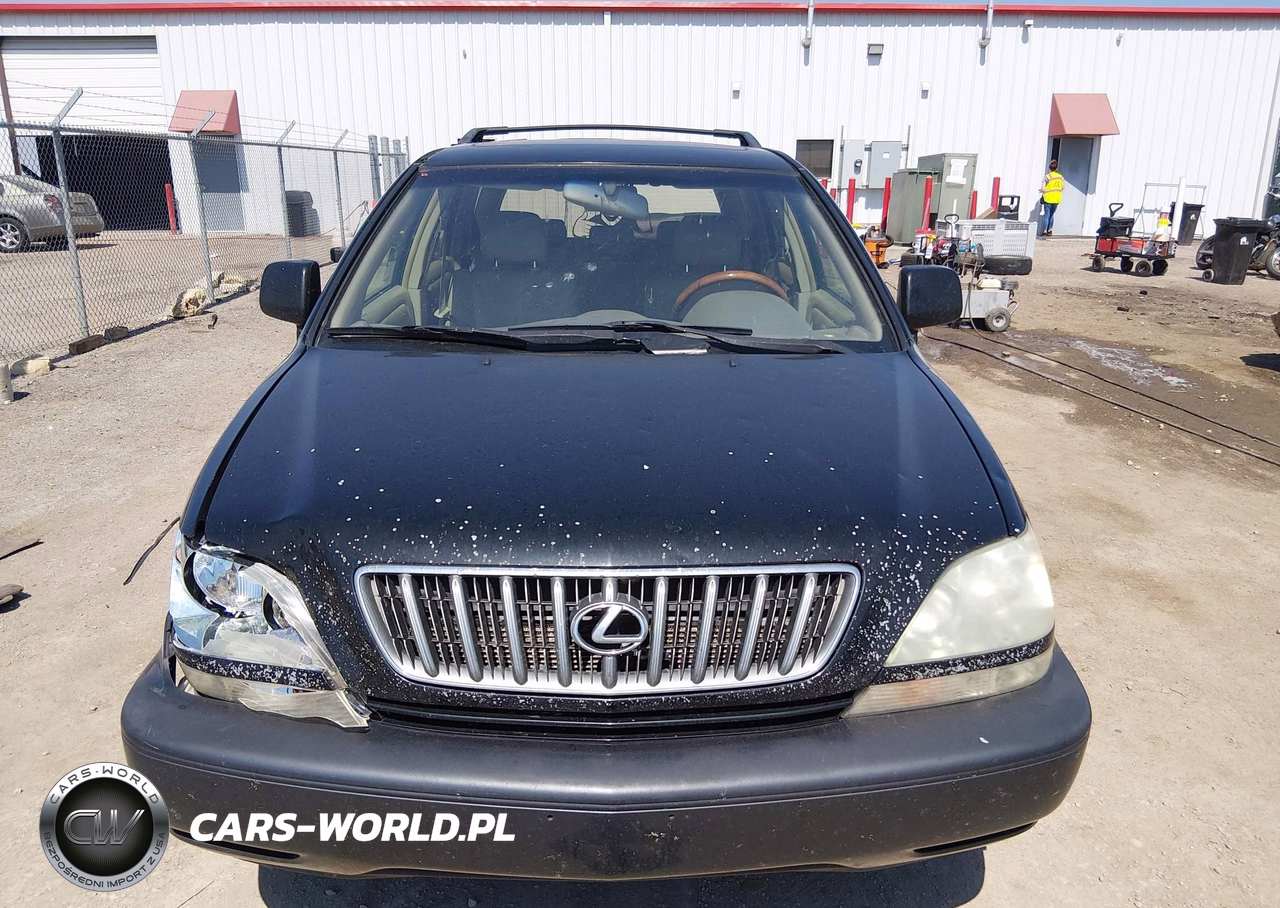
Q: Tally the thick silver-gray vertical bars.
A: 9